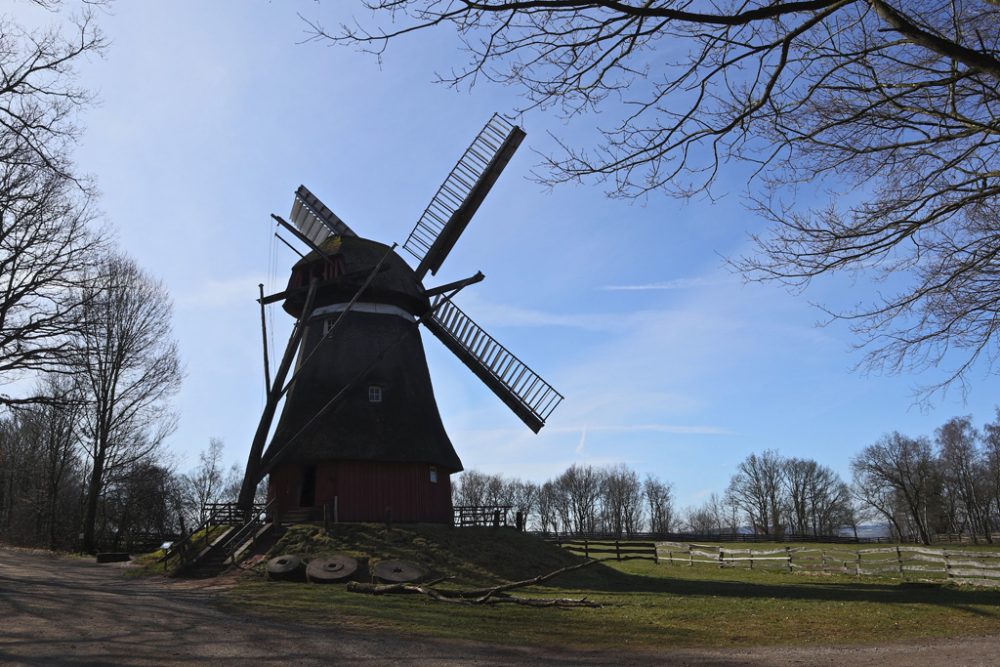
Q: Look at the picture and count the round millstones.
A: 3